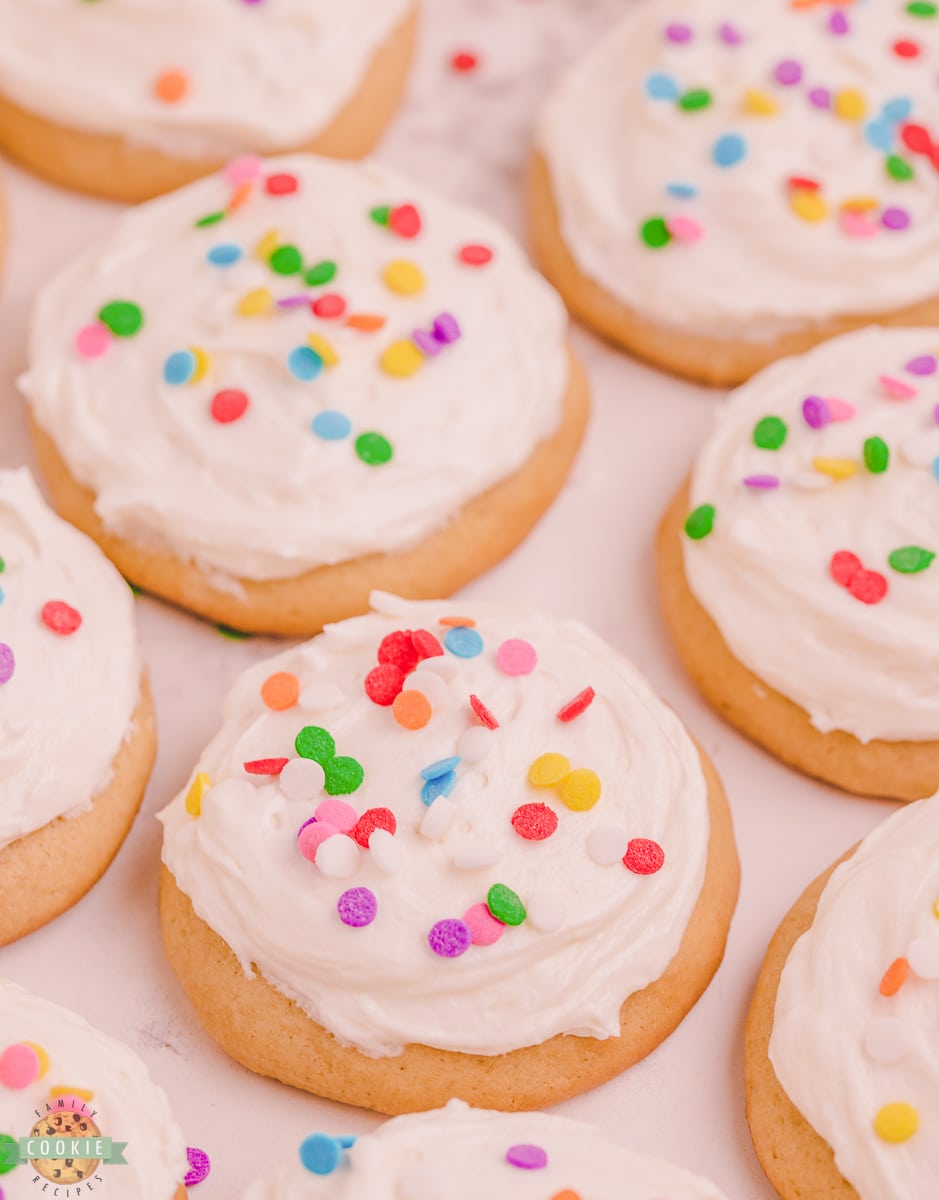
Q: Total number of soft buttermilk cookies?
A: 9